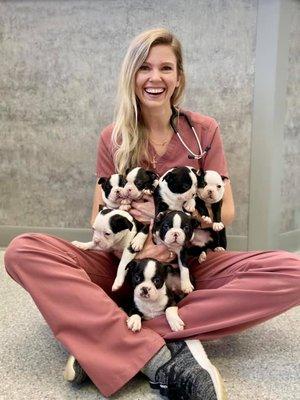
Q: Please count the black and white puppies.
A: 7